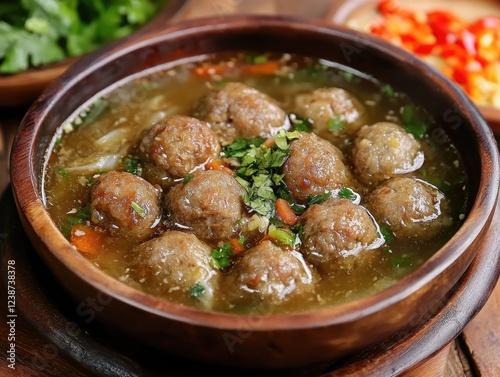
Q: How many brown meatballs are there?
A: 11